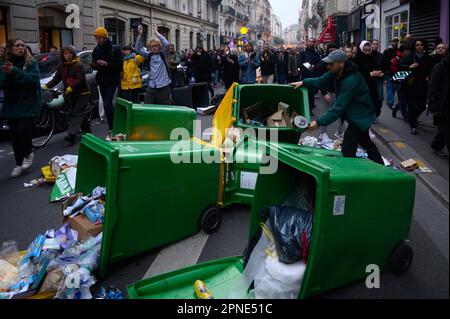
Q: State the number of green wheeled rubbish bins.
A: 5